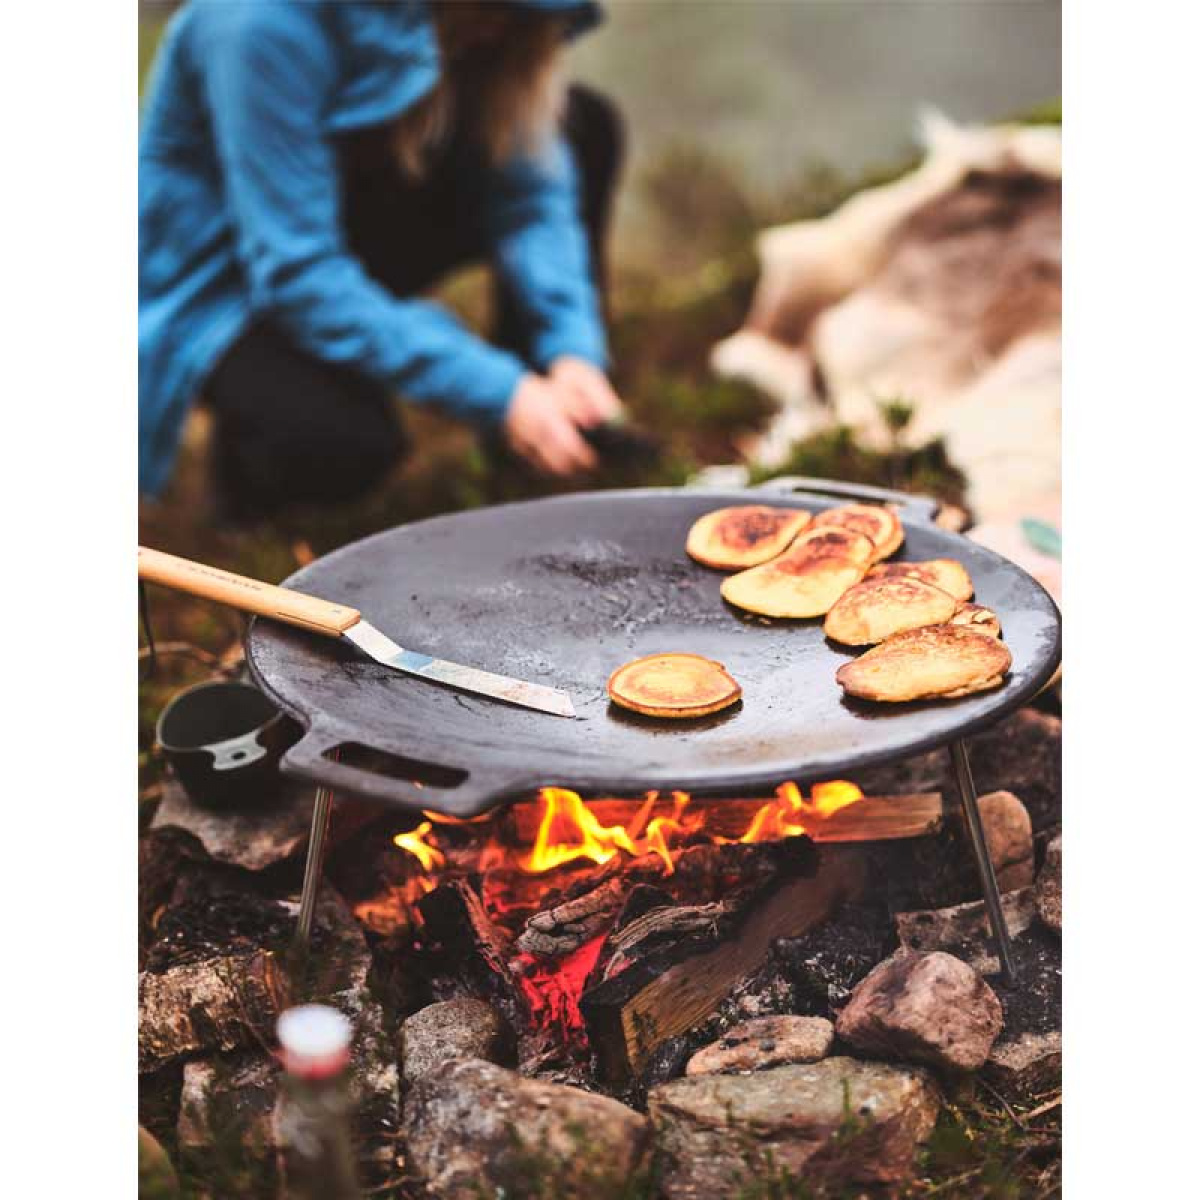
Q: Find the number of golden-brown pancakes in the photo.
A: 8